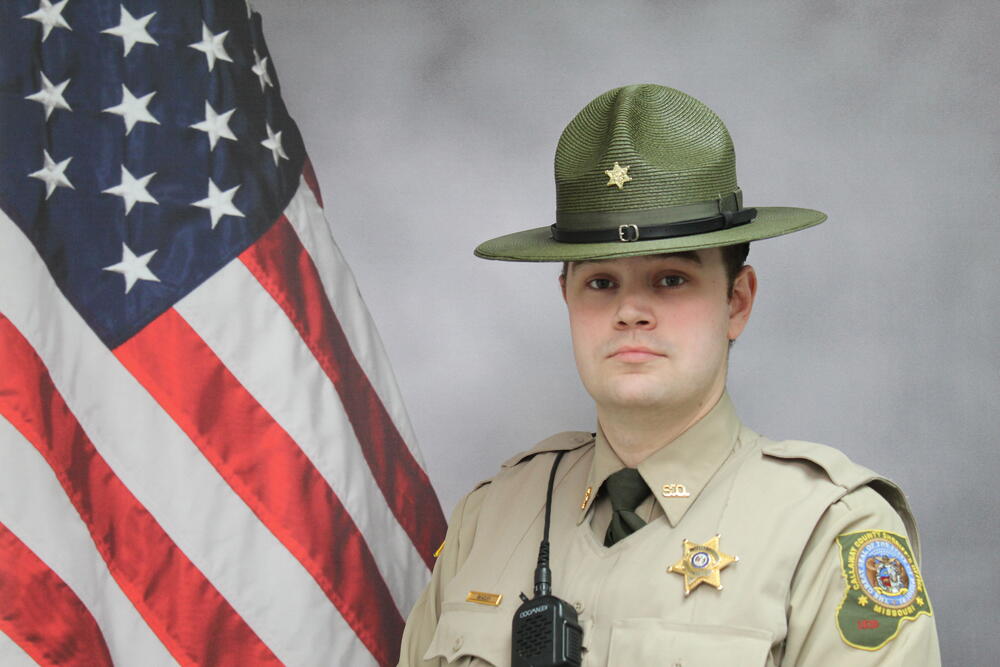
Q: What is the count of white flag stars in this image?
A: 12